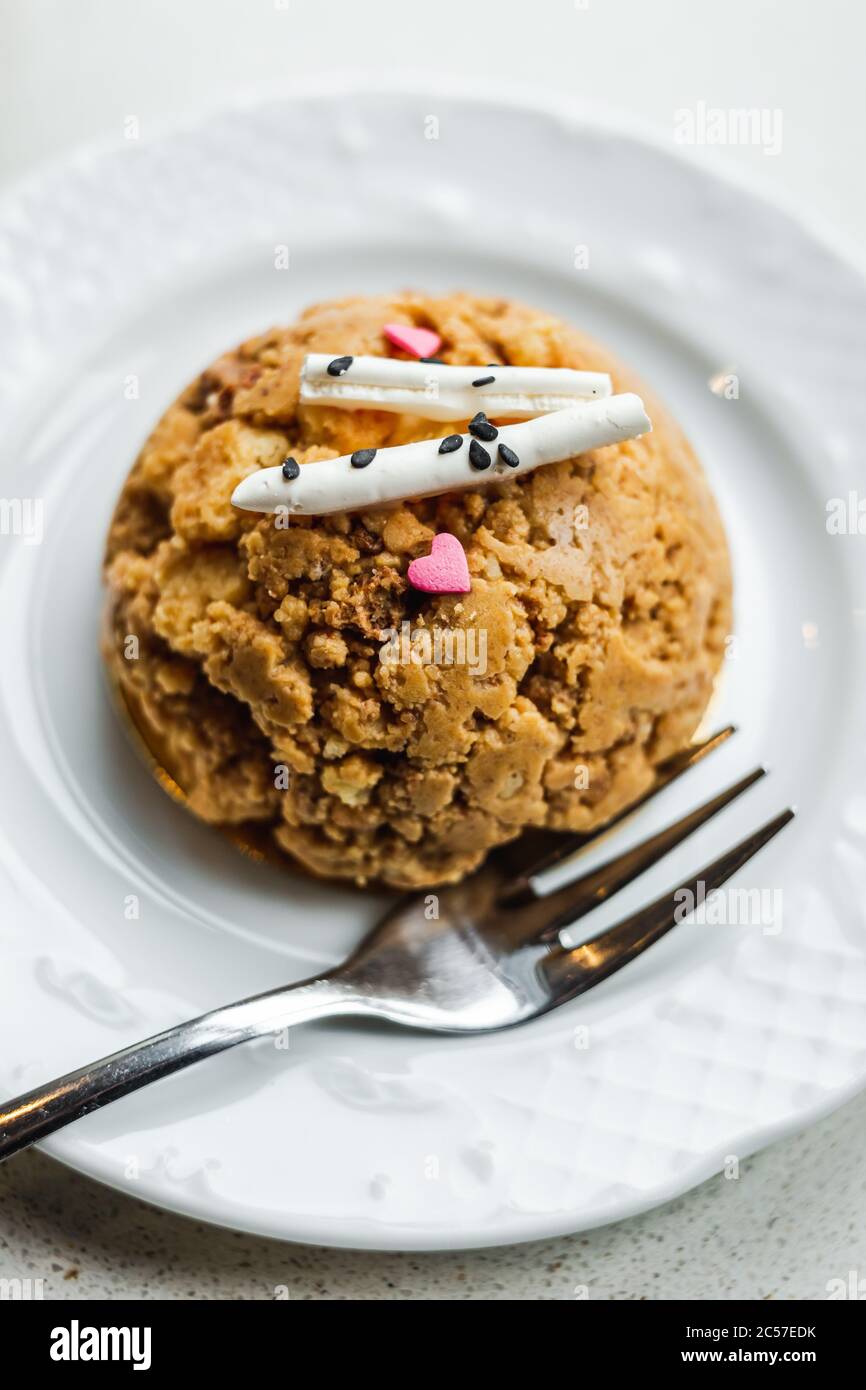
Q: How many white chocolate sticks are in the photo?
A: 2